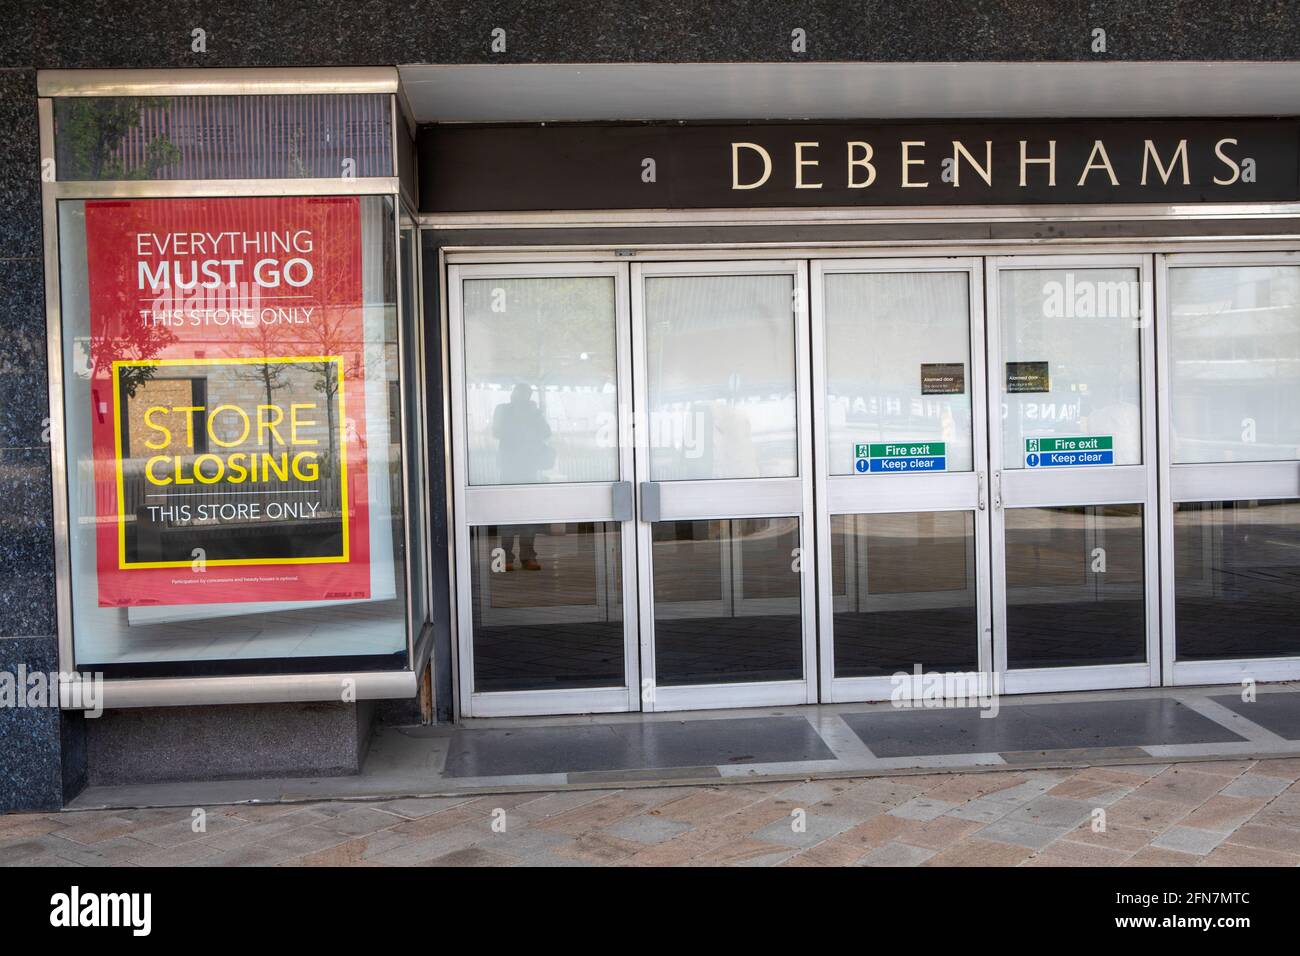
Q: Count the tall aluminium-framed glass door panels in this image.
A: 5